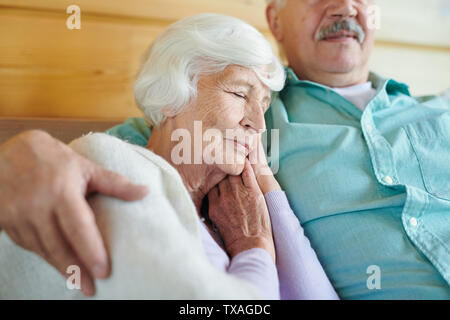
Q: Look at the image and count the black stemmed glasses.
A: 0